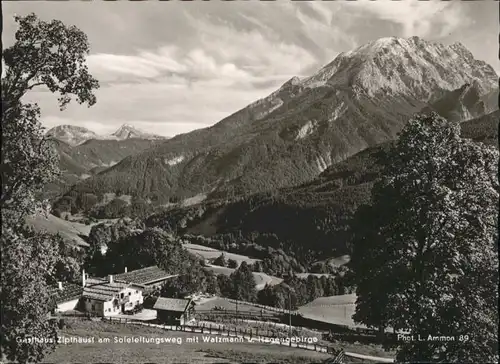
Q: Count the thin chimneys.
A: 4